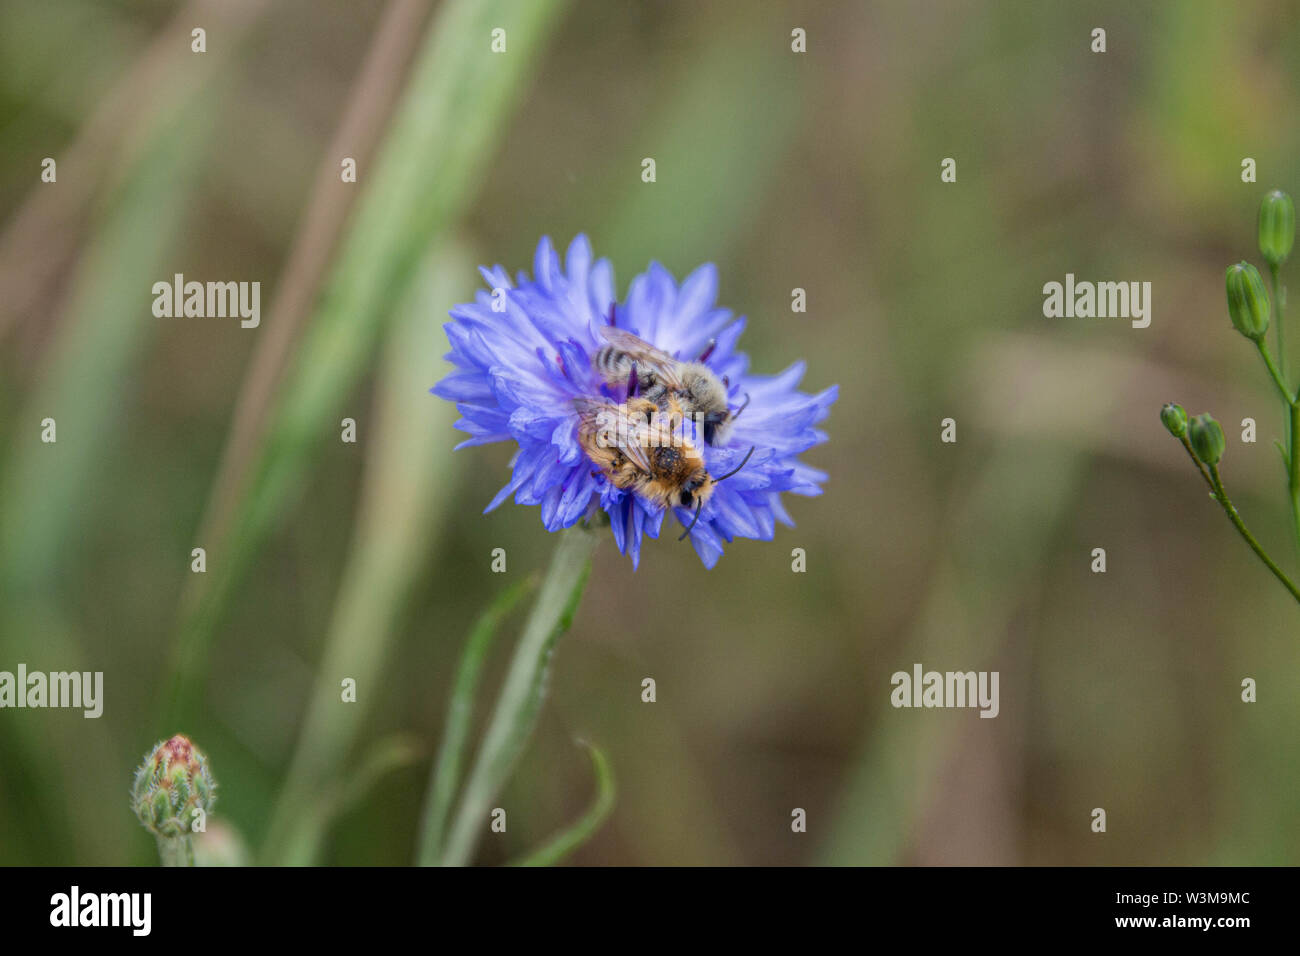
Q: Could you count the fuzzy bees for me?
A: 2